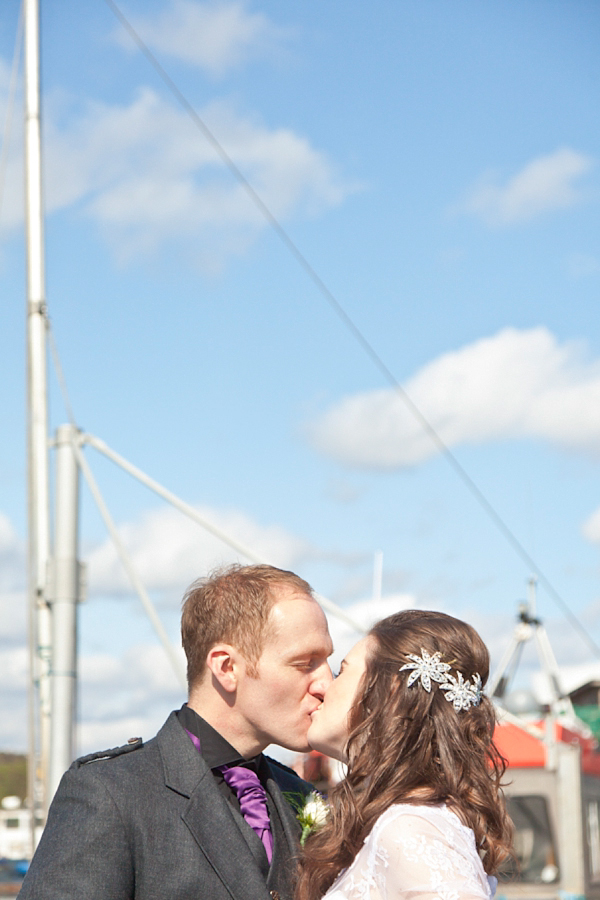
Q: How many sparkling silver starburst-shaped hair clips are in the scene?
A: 2